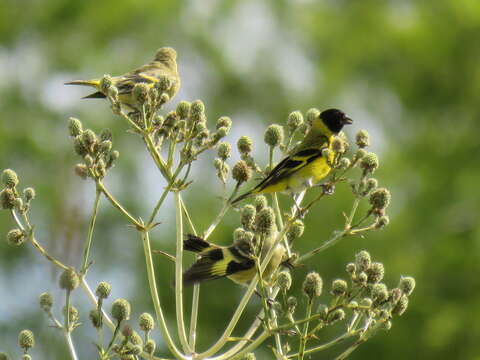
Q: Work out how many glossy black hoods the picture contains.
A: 1